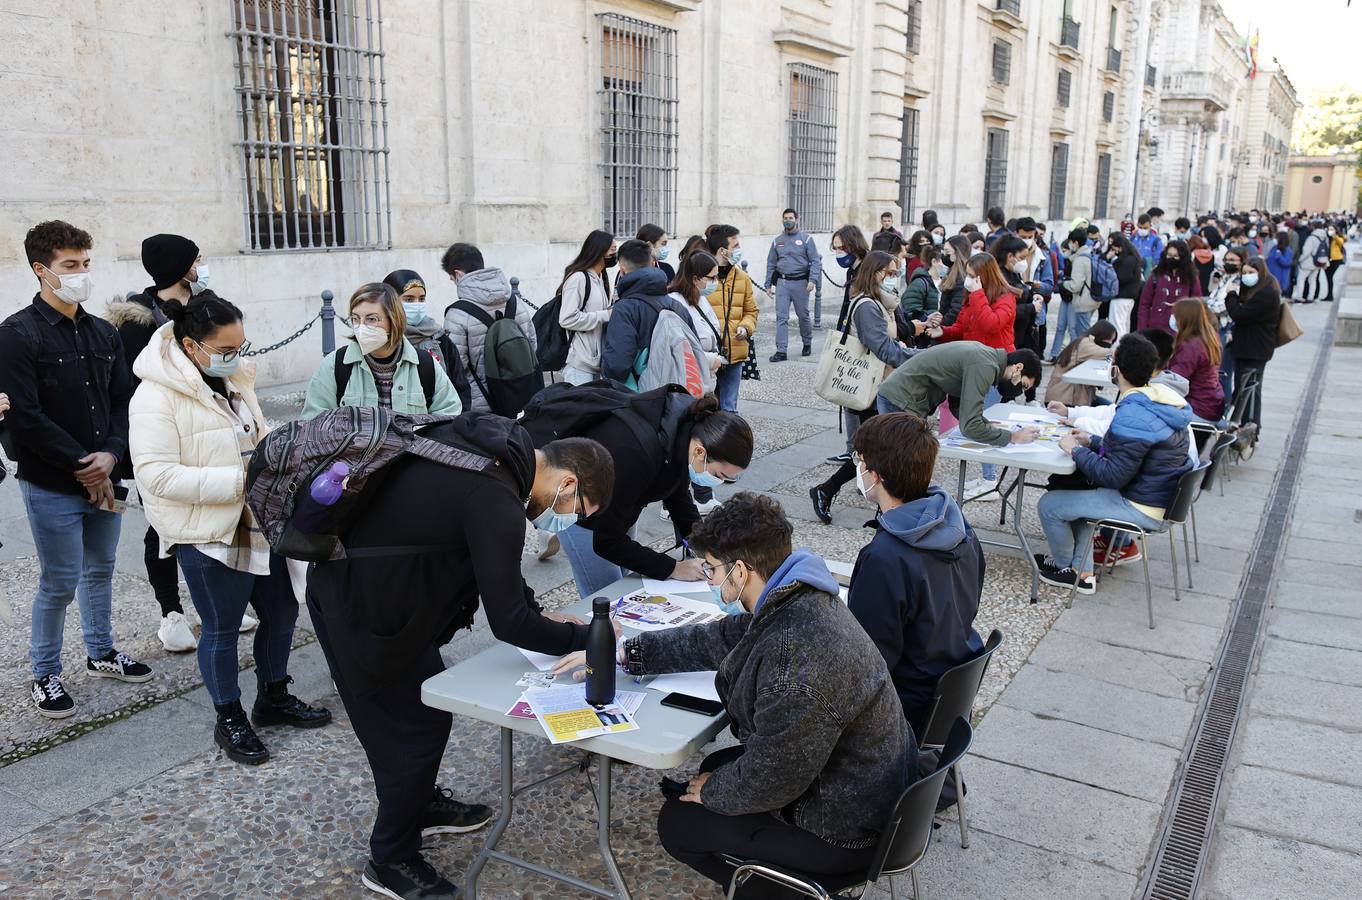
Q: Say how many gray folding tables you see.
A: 3